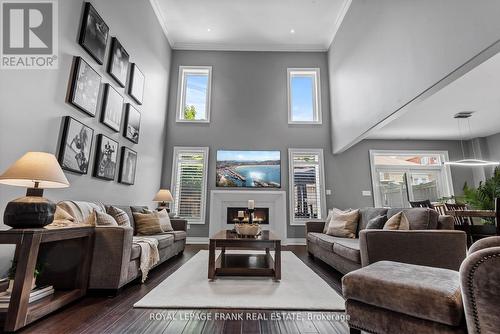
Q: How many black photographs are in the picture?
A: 9